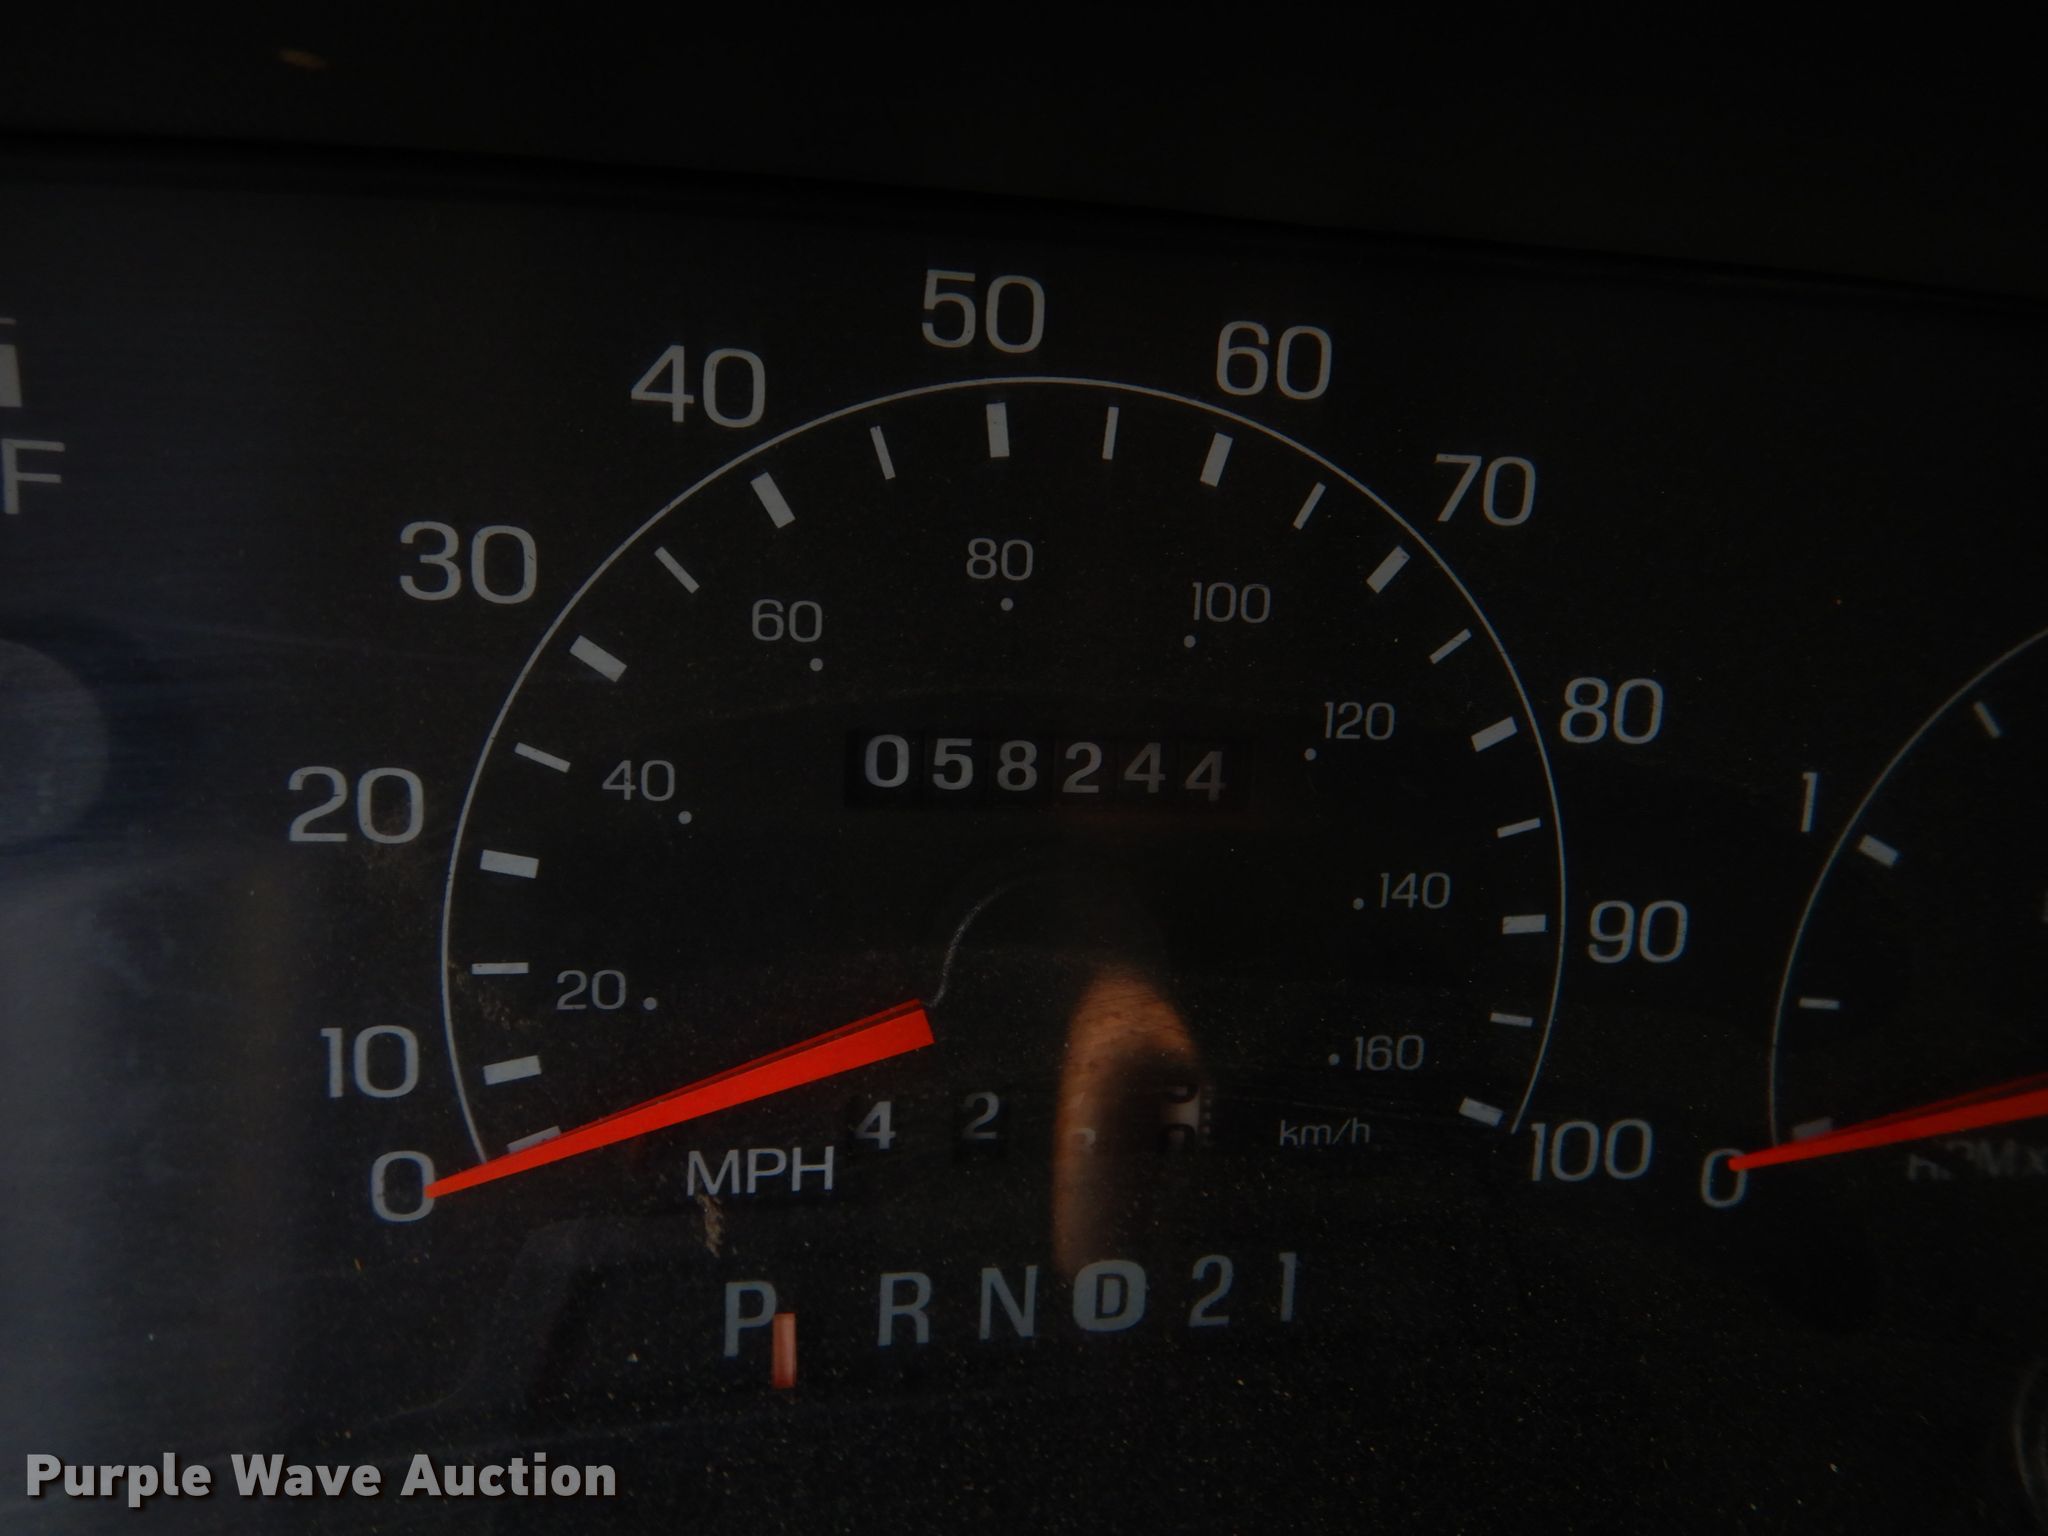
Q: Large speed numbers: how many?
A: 11